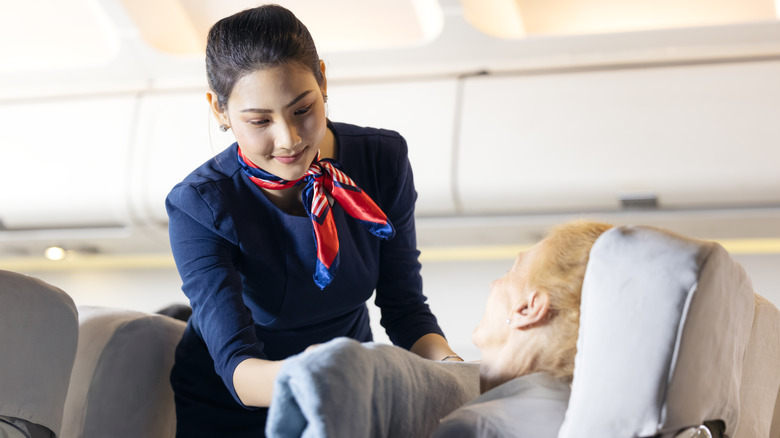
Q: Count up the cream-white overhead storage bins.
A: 3